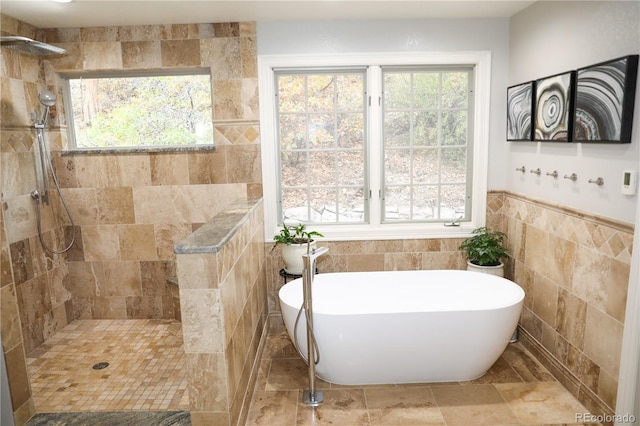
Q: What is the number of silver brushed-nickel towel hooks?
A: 5